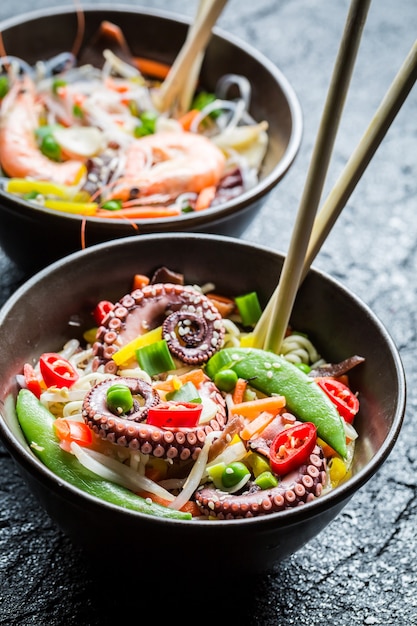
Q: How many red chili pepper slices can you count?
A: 5